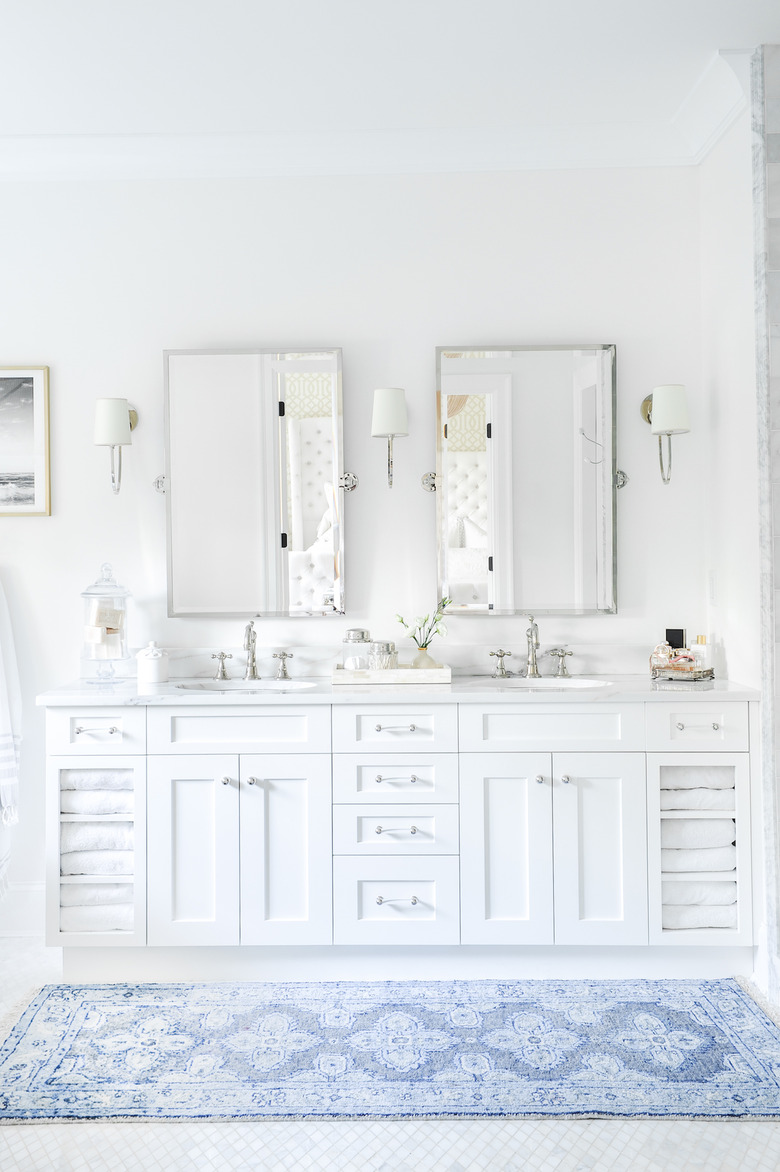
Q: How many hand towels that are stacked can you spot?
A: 12